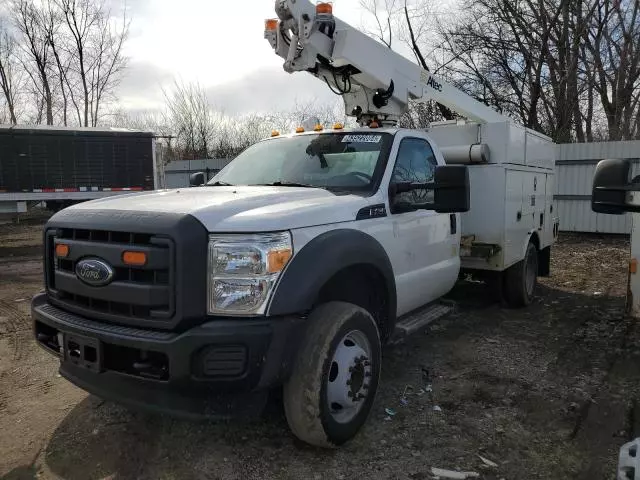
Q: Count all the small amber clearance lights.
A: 5